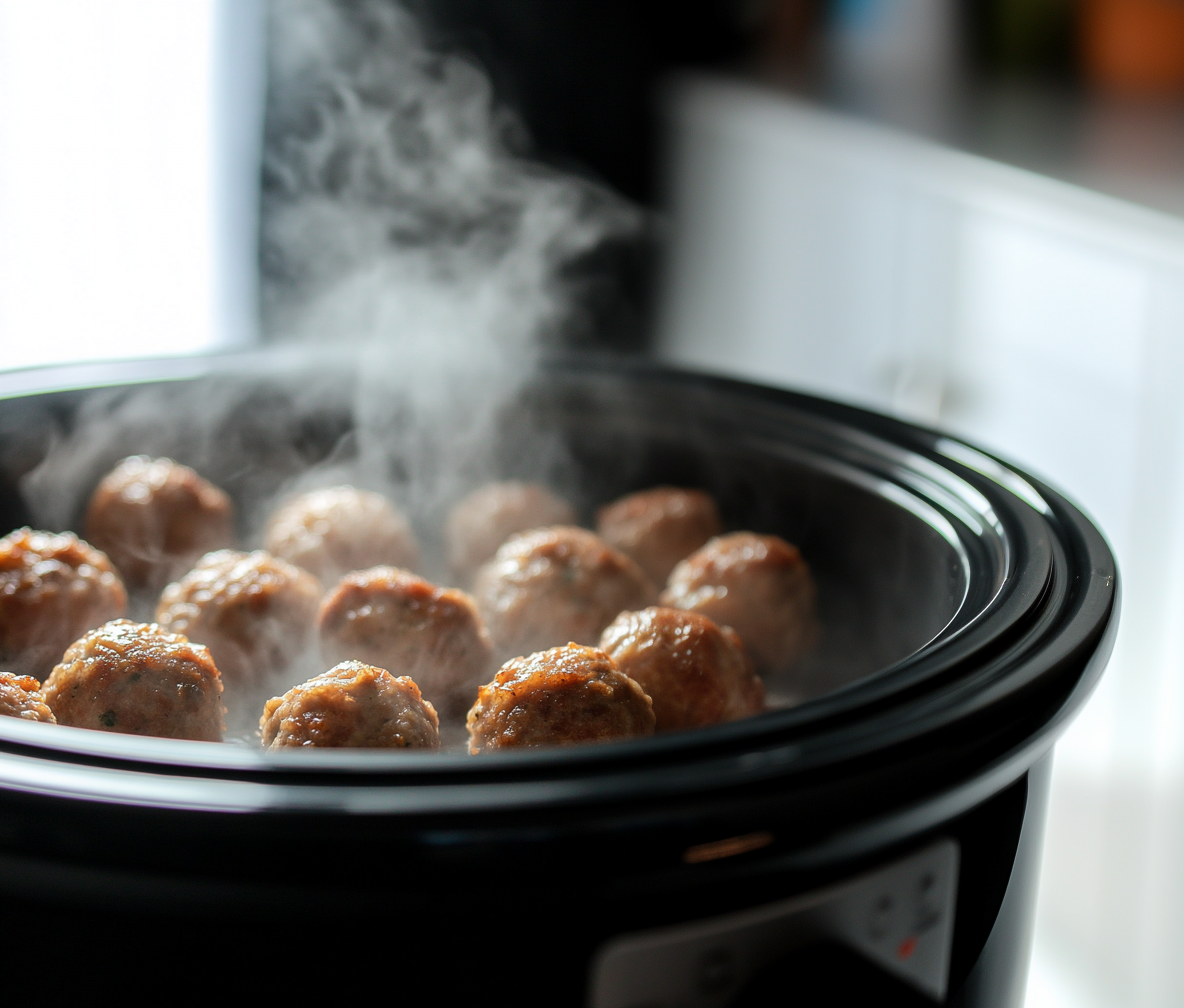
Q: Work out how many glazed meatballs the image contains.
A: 14